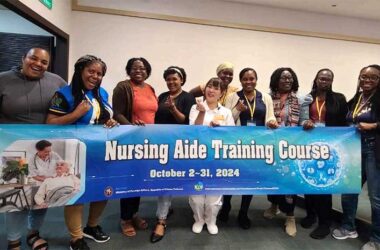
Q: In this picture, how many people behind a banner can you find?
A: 10